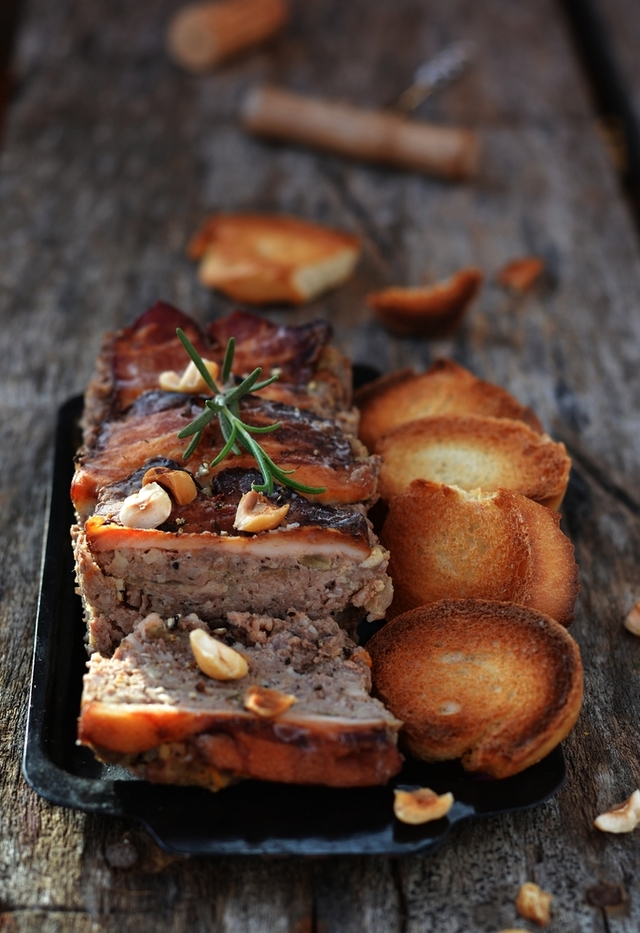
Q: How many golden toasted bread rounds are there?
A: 4